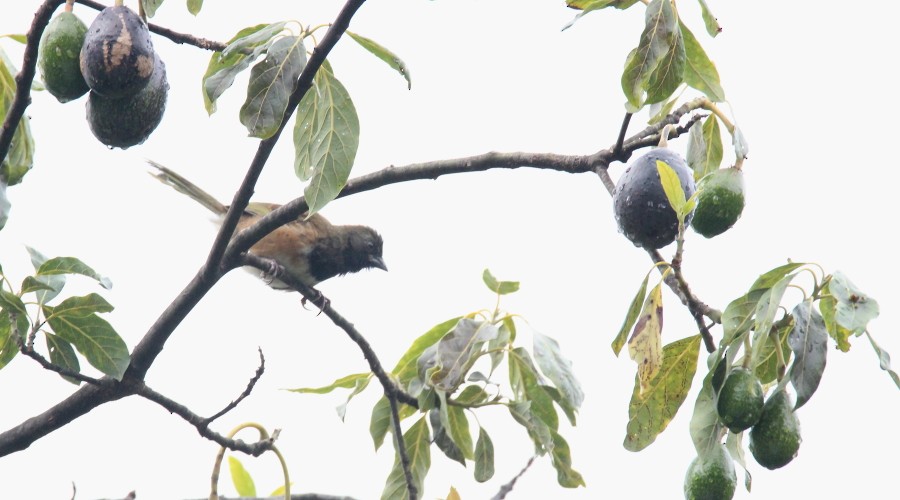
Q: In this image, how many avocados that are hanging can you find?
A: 8